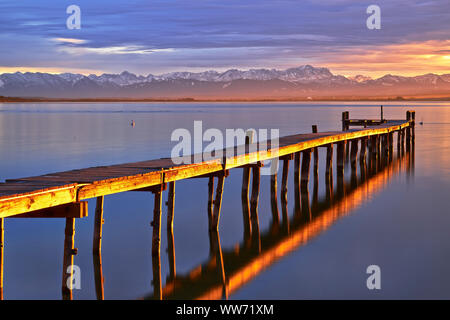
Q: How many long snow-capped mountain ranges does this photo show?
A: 1